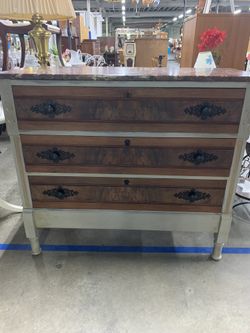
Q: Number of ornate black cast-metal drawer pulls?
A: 6